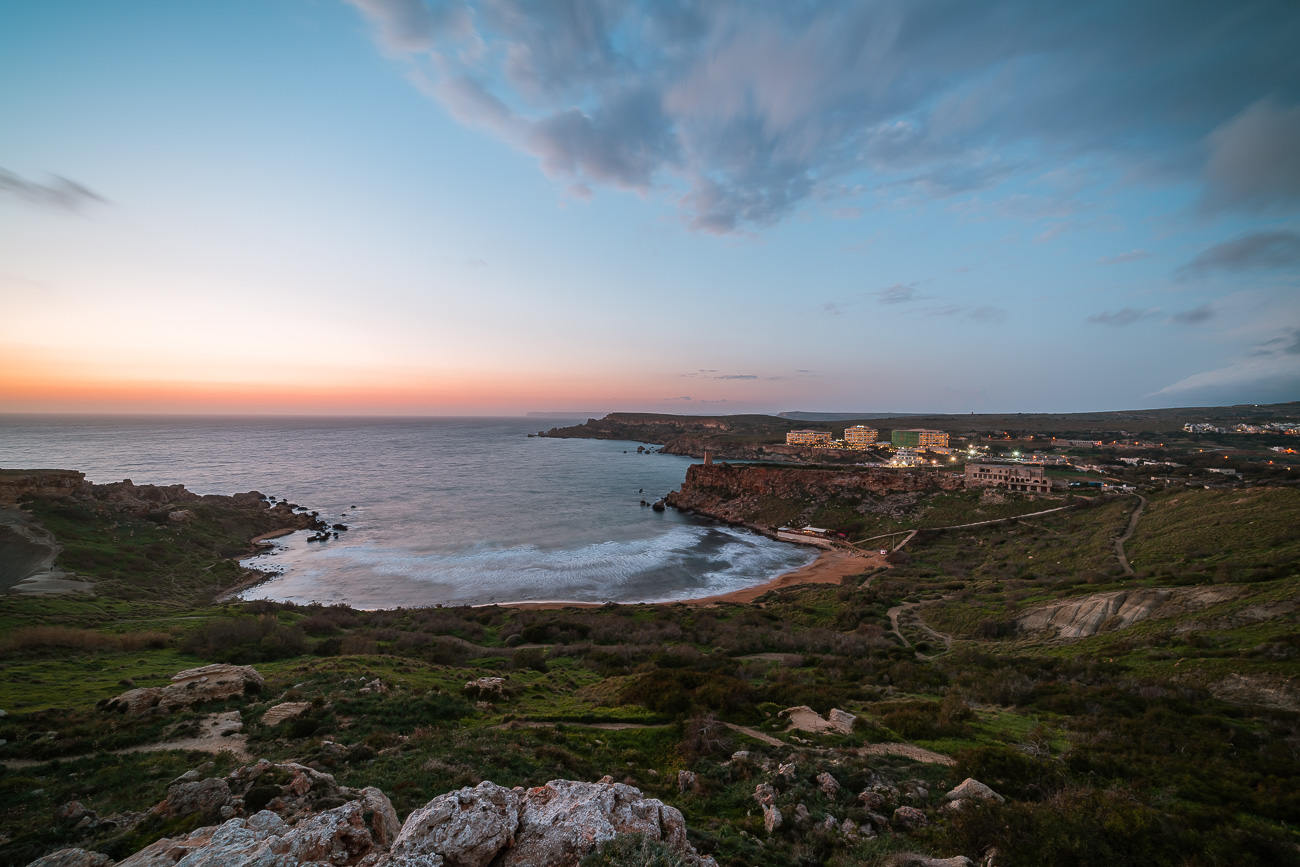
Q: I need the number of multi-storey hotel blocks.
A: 3